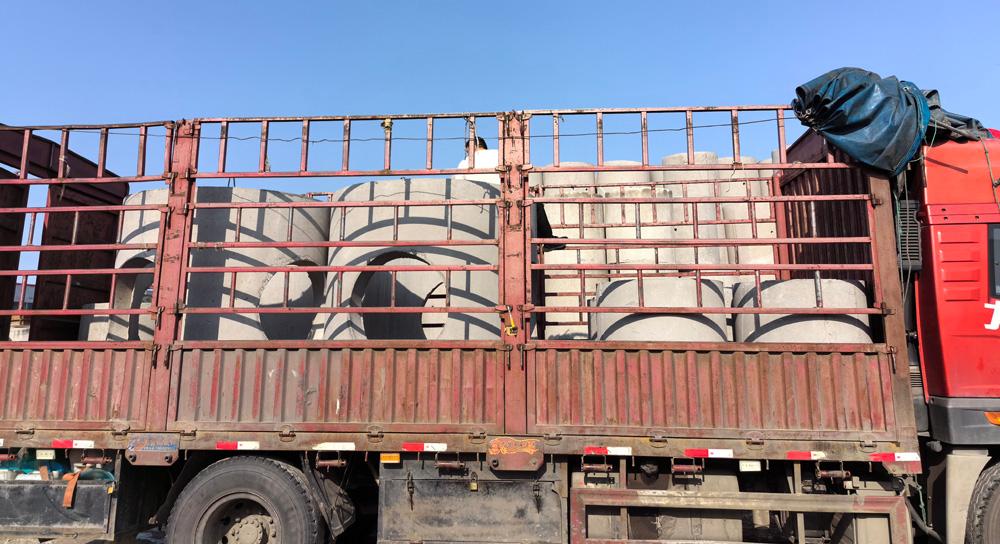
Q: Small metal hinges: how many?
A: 10